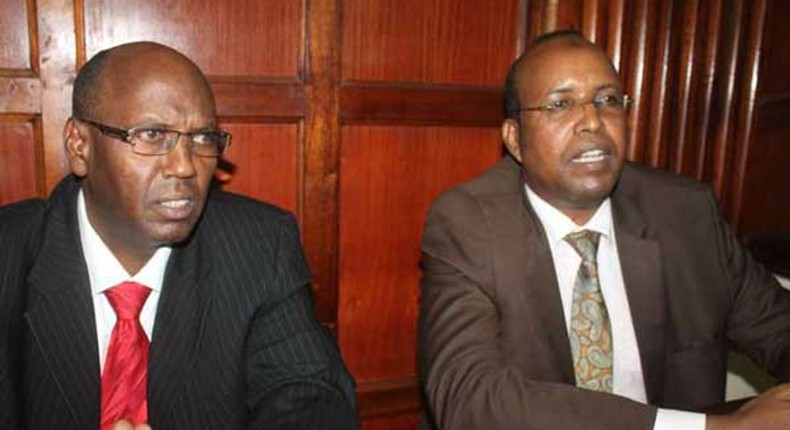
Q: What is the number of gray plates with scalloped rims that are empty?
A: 0